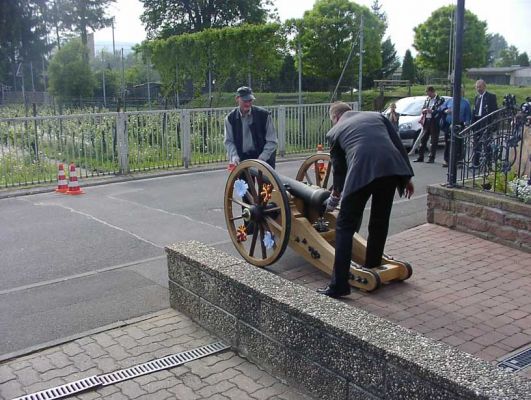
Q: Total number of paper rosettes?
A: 4